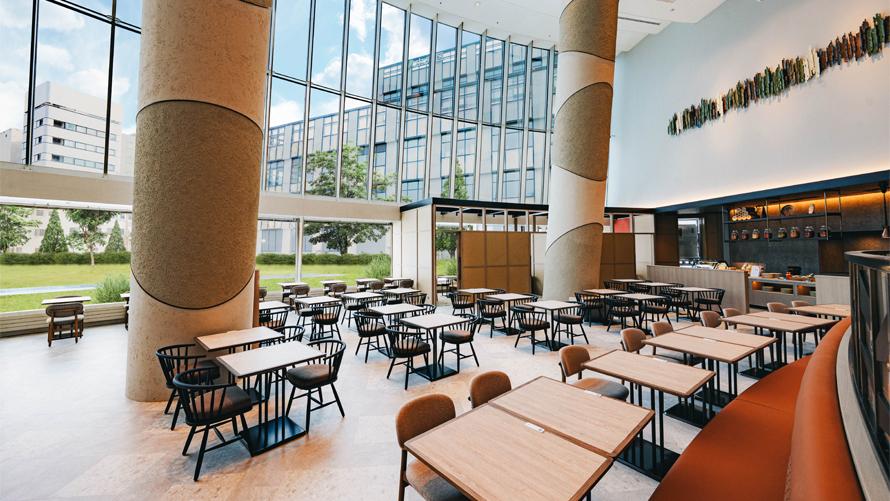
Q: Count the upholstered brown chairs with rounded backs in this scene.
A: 9